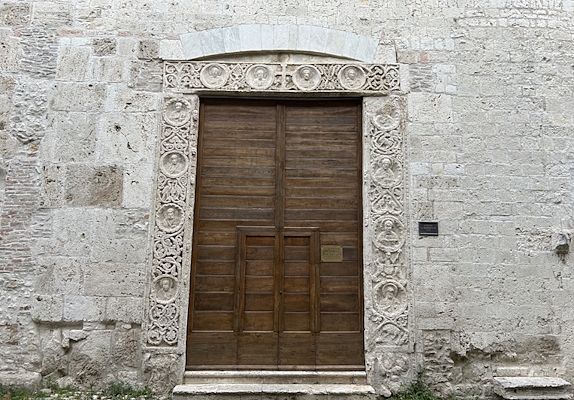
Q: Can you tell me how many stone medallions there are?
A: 12